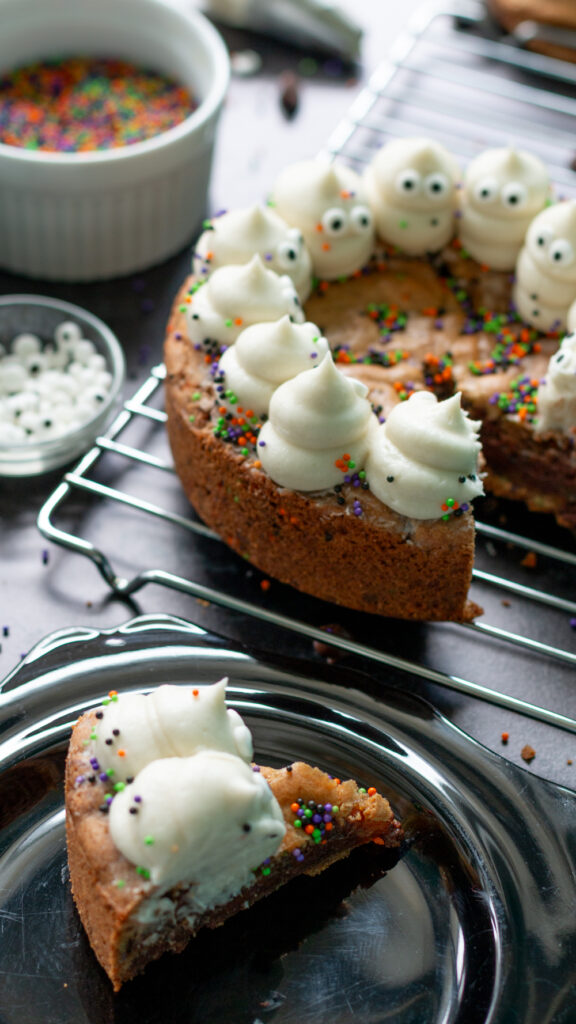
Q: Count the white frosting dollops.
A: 12